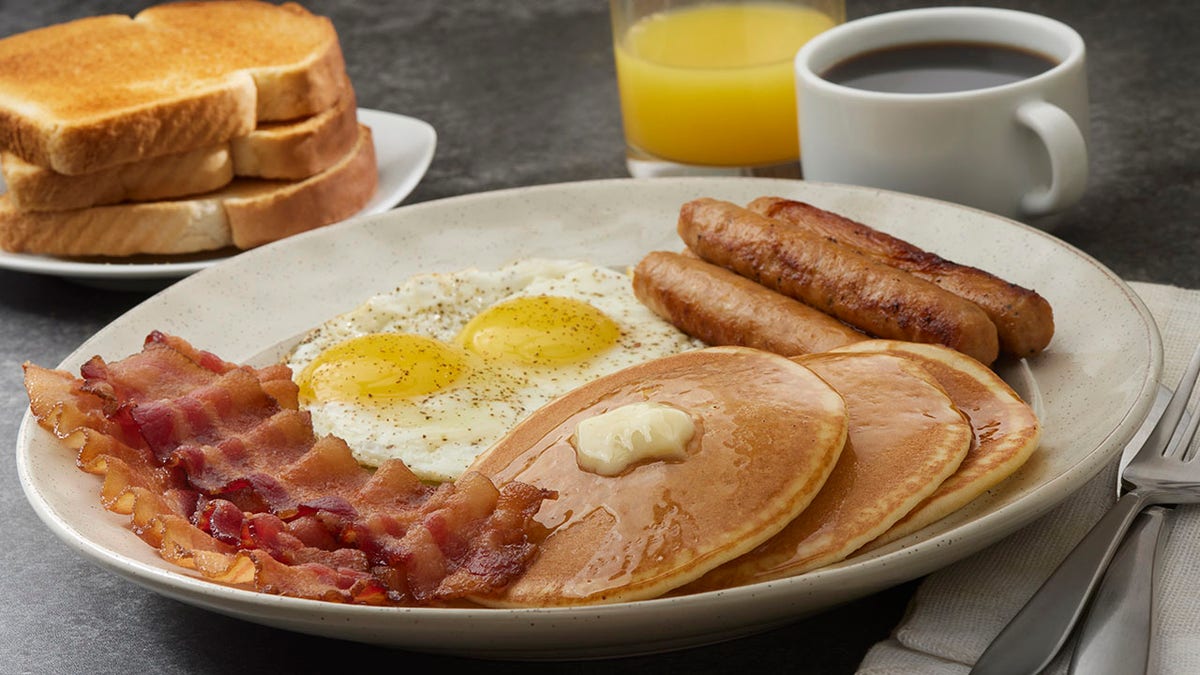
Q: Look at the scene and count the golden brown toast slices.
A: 3